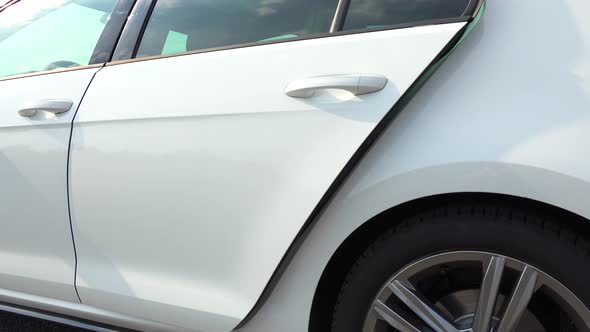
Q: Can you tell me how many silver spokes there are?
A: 4